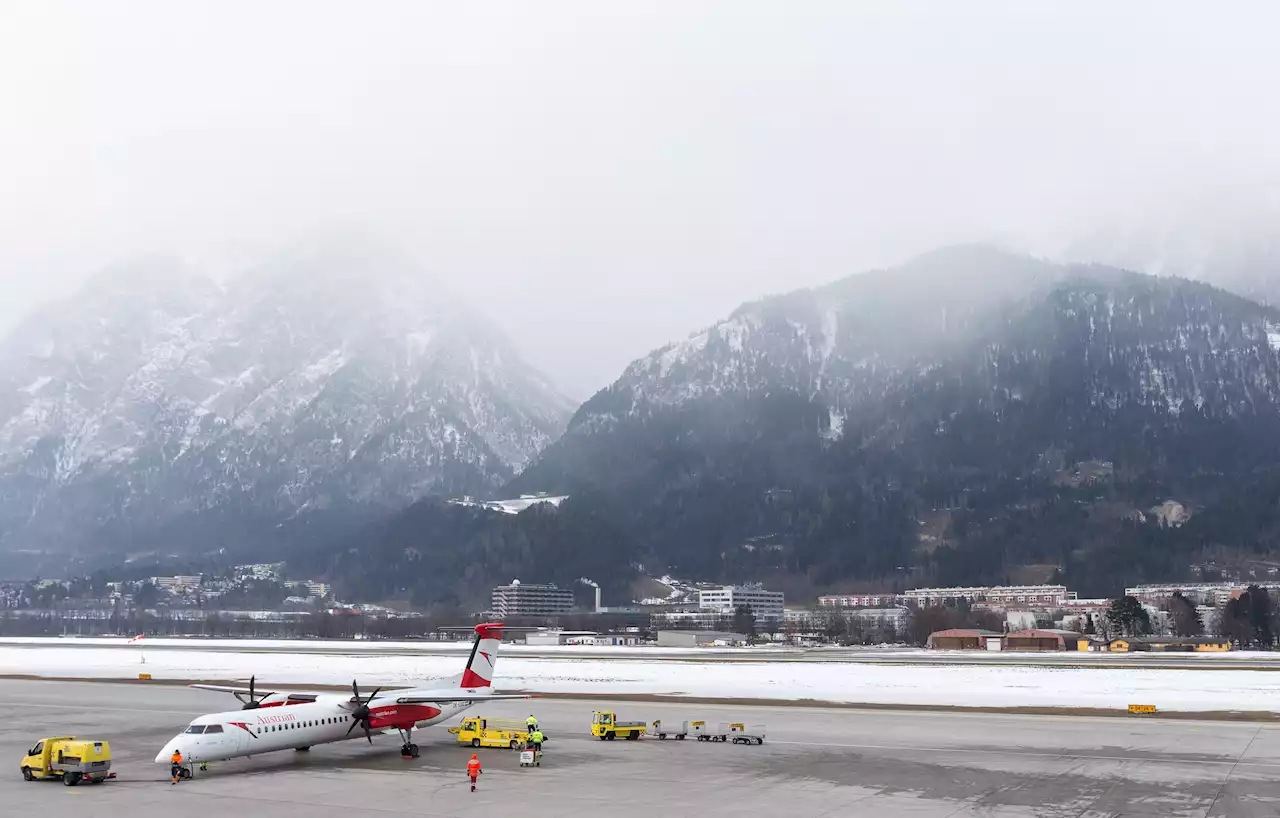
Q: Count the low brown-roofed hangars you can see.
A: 2